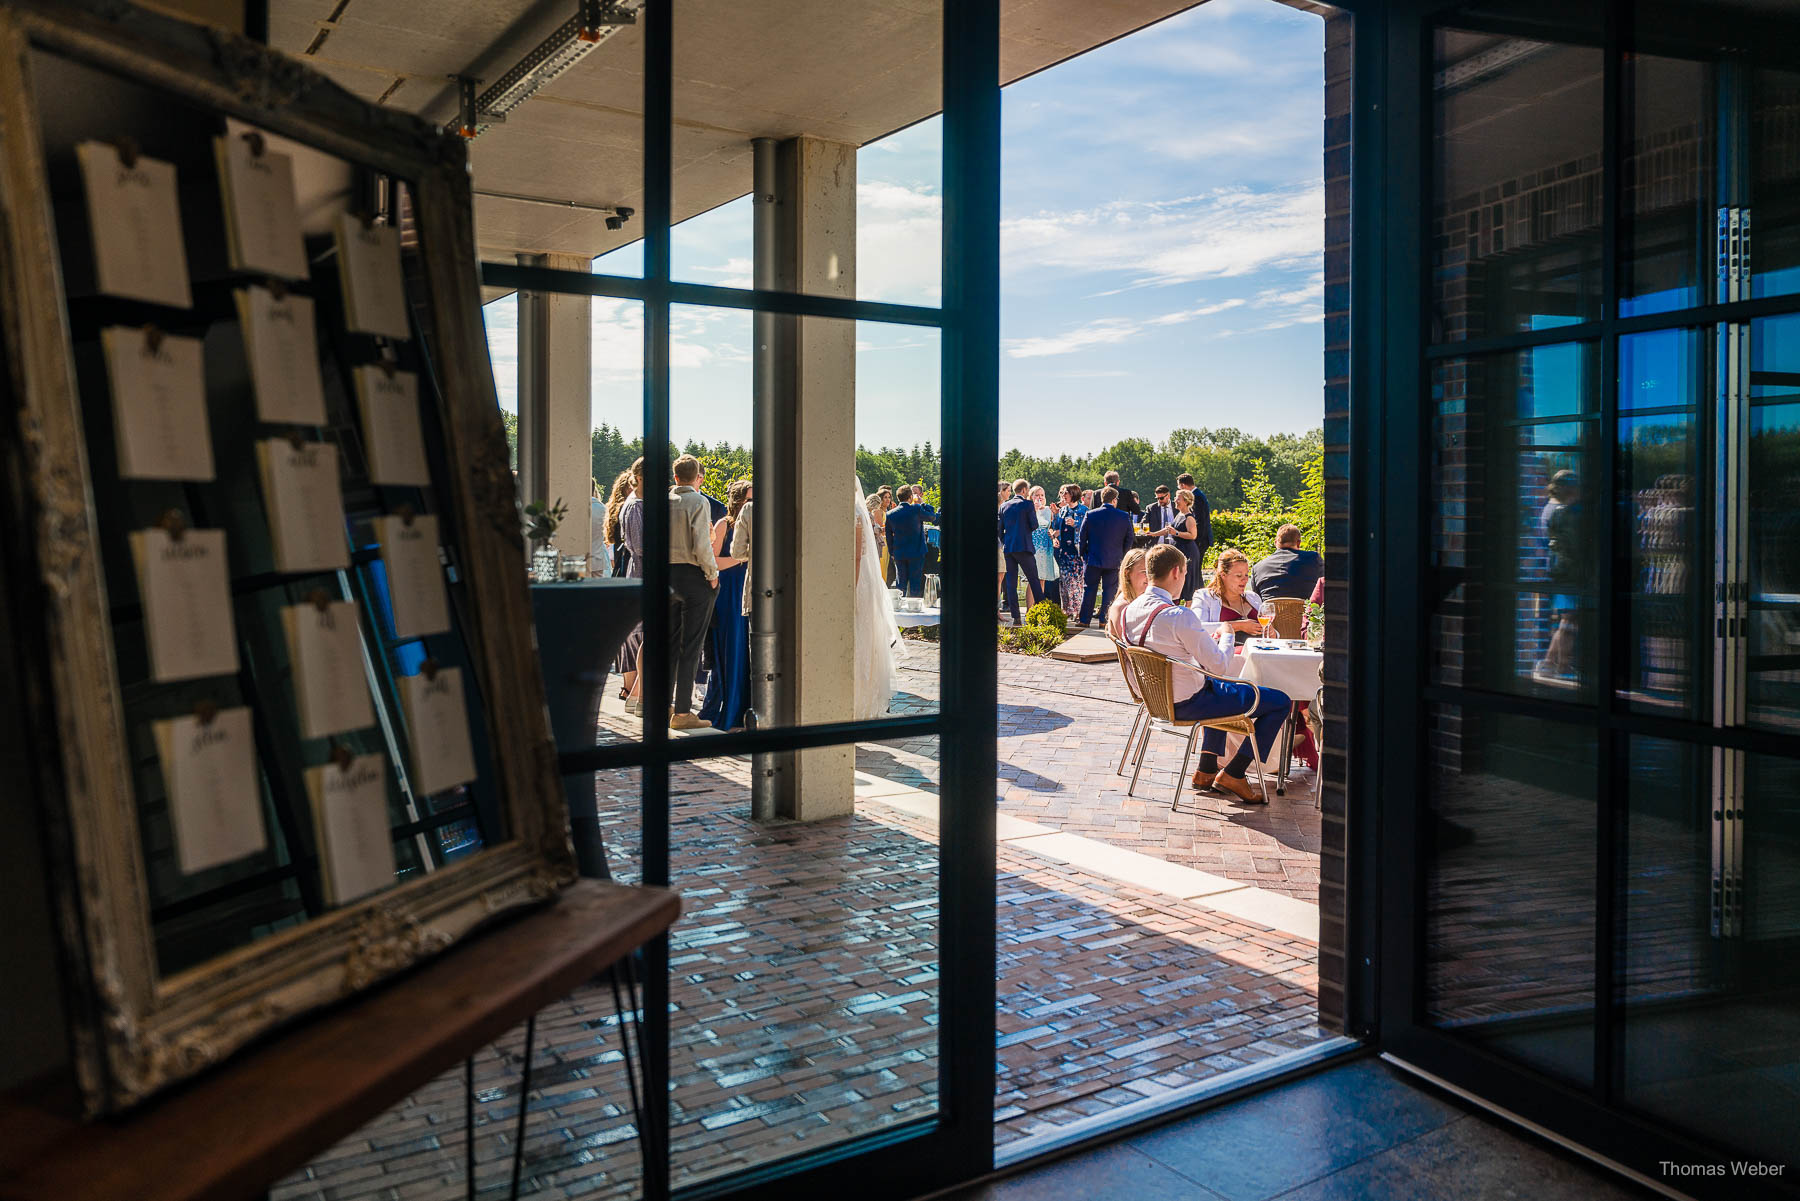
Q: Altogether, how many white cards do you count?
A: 13